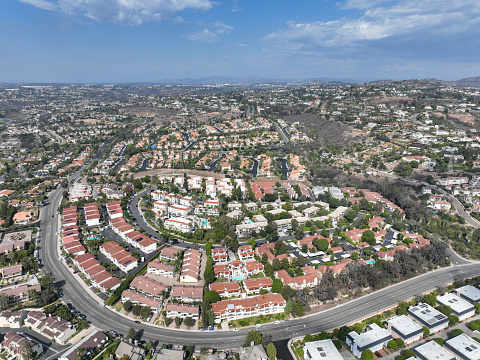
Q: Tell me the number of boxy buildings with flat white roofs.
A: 8